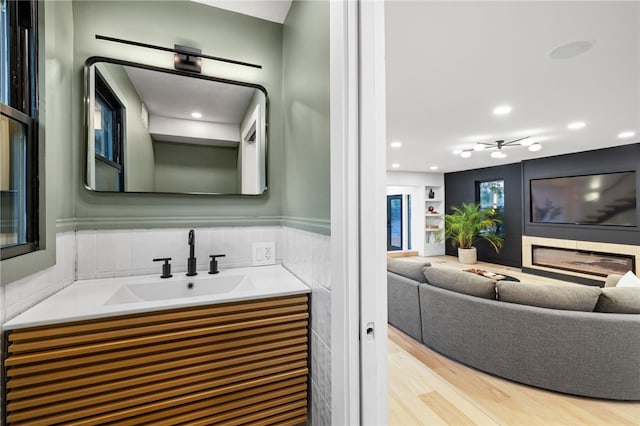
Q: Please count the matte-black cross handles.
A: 2